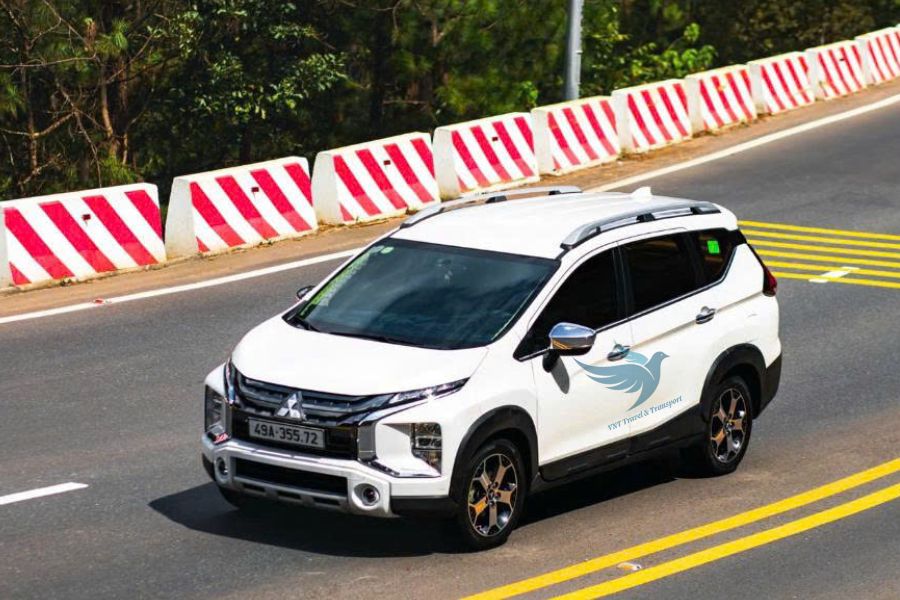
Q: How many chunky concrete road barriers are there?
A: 10